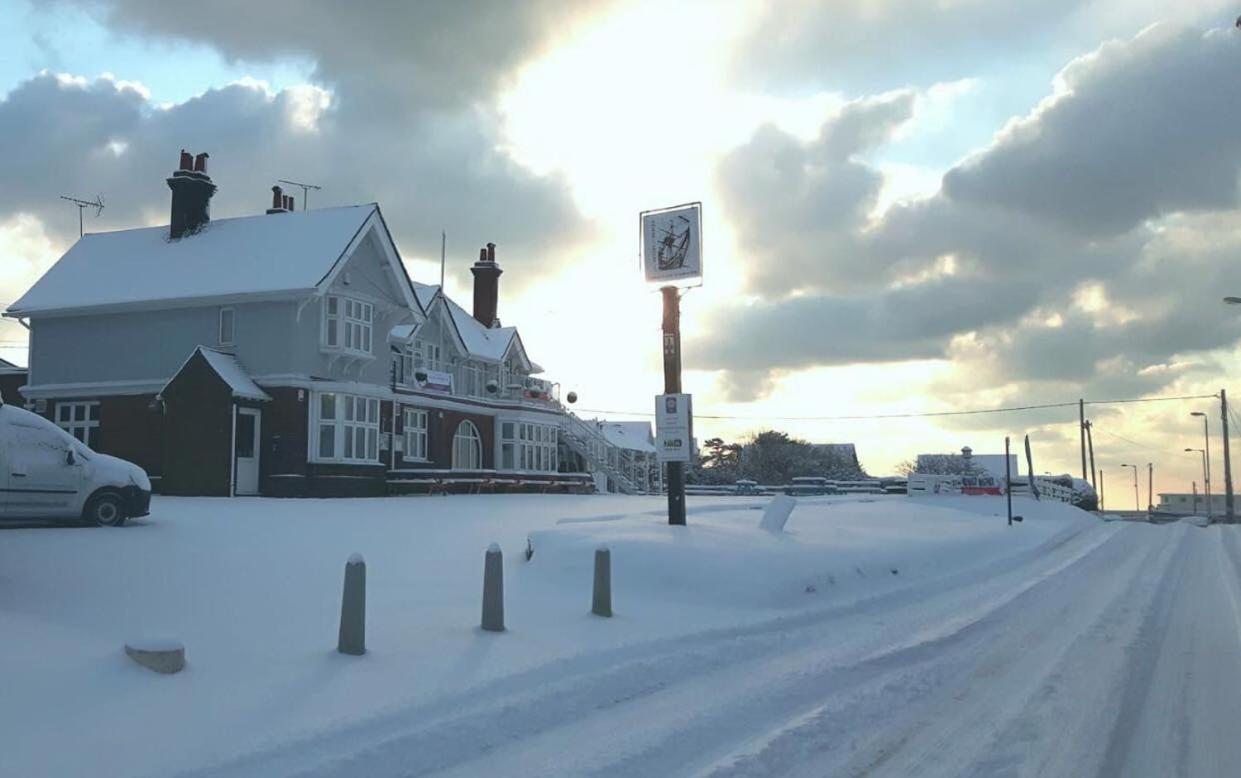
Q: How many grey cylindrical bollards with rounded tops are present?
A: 3